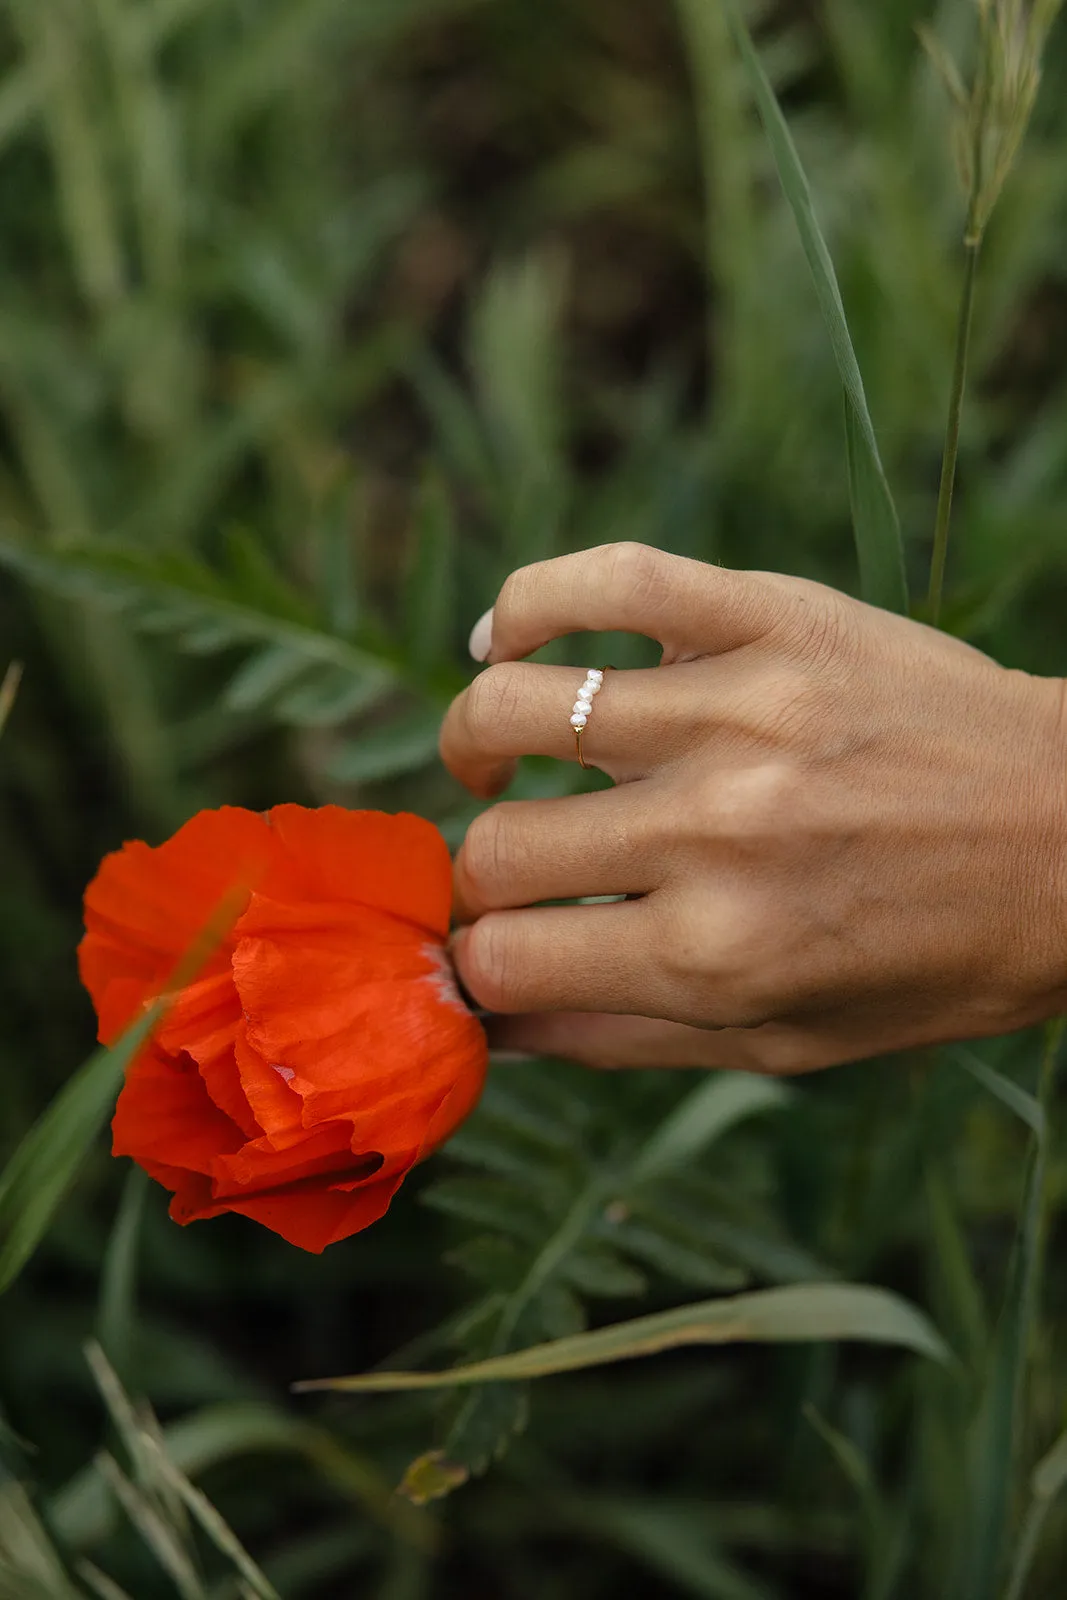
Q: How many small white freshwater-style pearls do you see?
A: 5